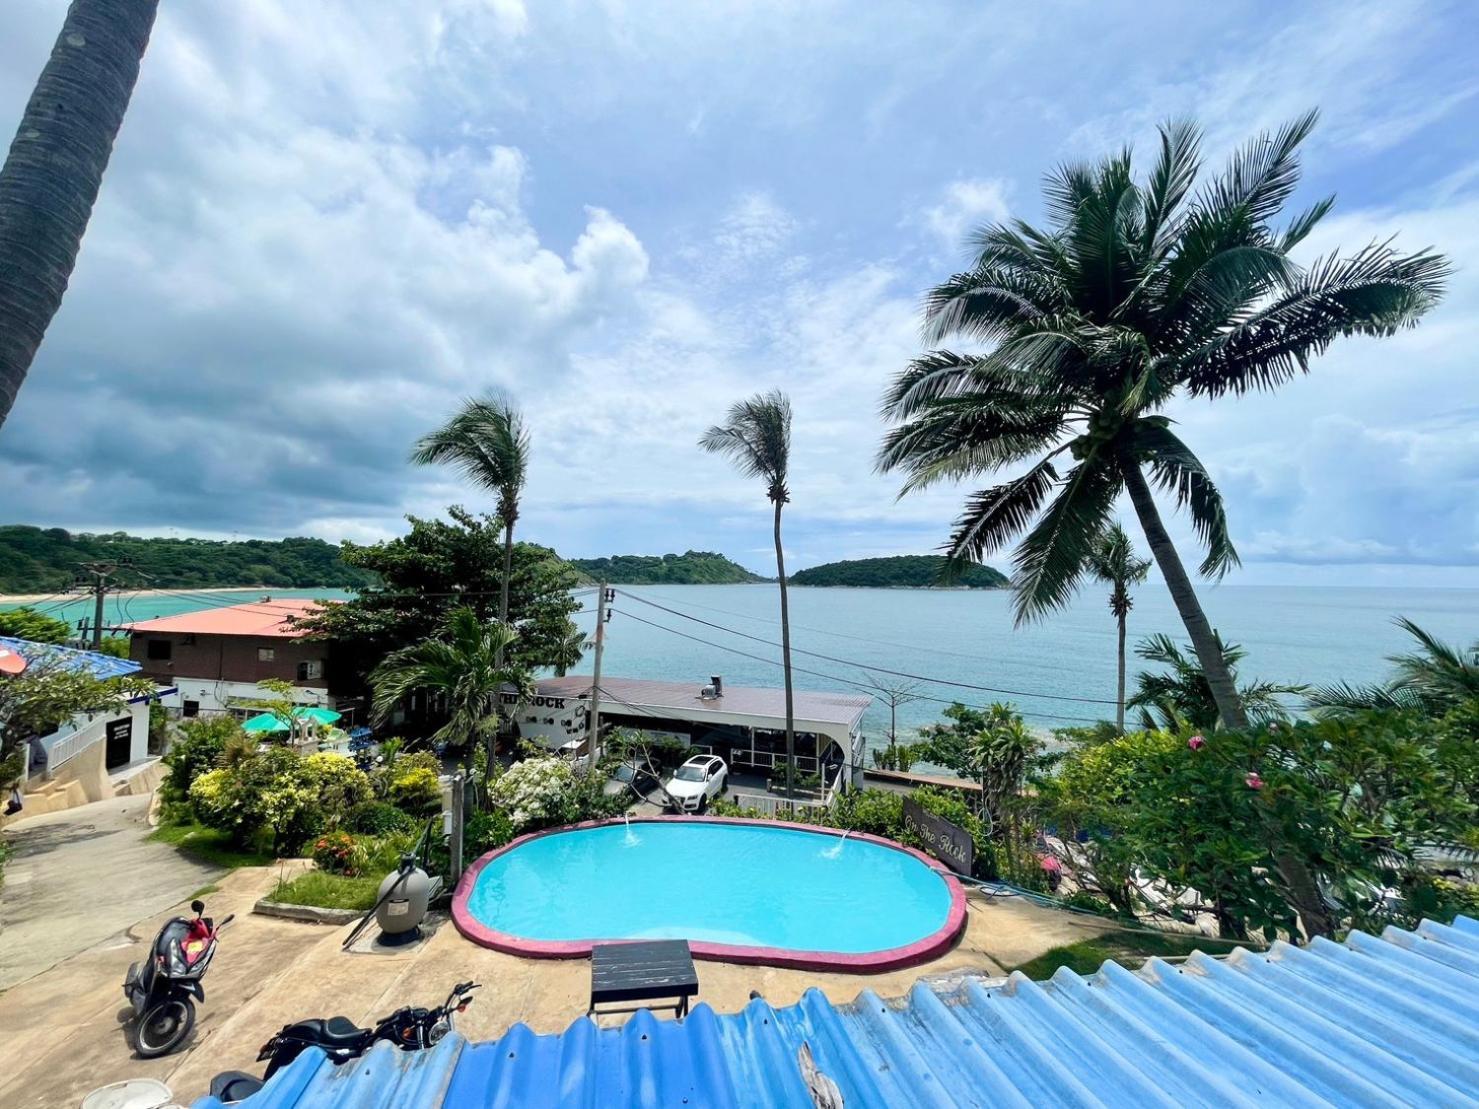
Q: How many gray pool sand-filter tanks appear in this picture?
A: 1